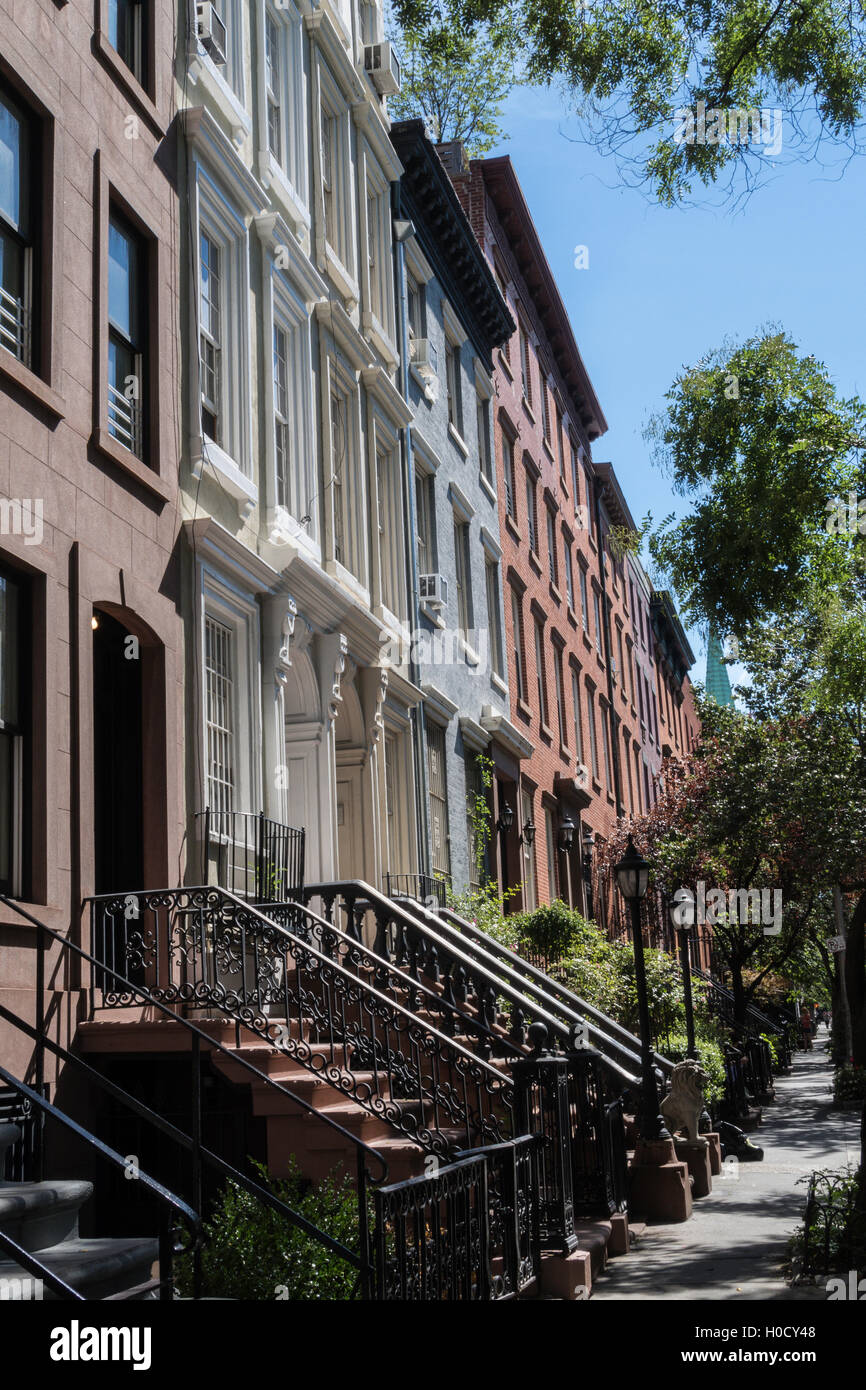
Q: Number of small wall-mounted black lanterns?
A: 4